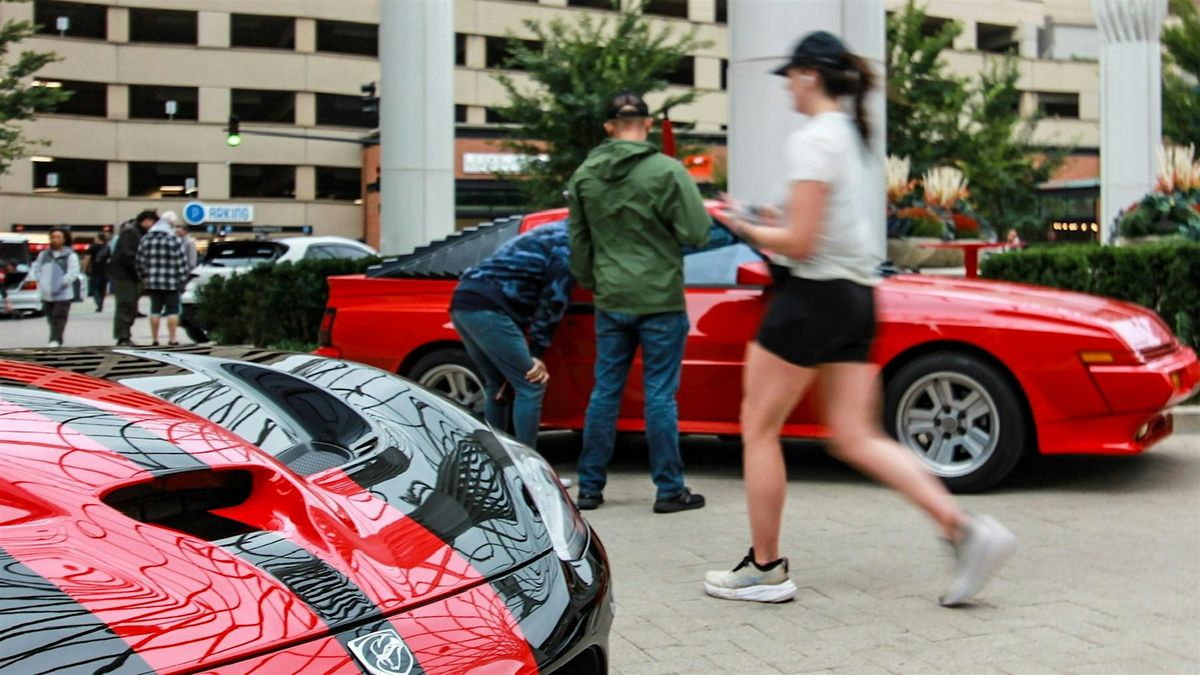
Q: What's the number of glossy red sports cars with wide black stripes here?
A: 1